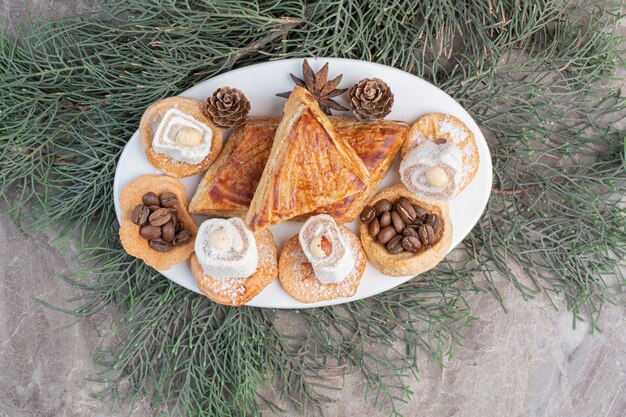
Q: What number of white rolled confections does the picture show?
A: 4